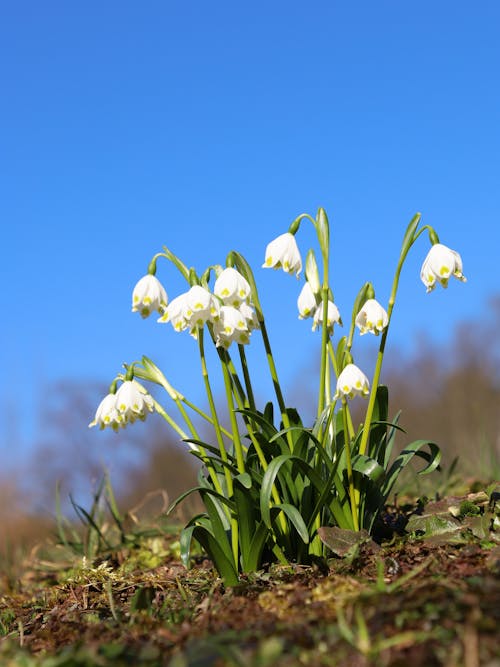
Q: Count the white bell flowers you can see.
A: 14